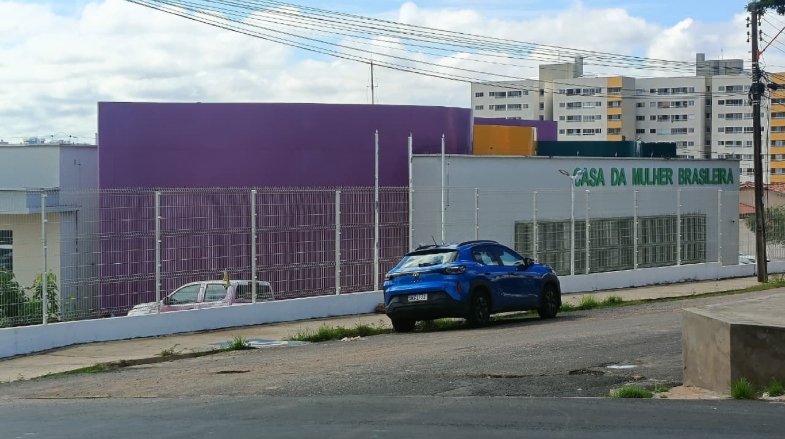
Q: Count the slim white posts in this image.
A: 14